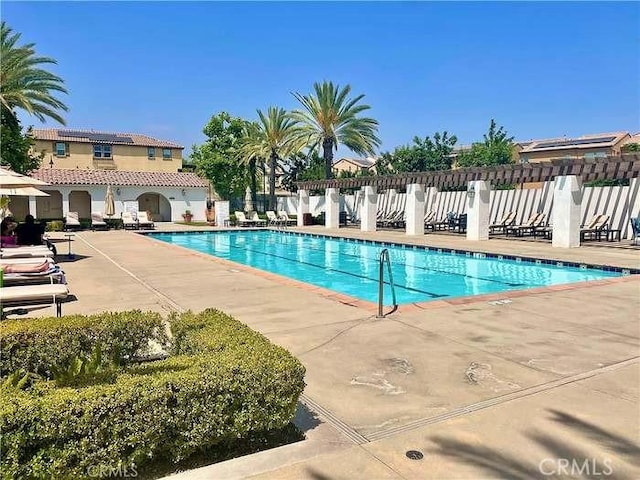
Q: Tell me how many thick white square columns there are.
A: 6